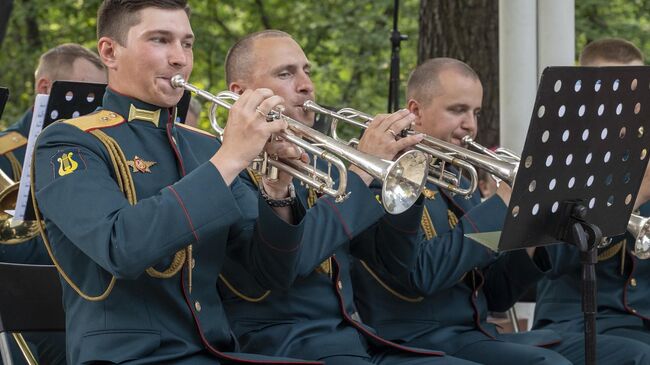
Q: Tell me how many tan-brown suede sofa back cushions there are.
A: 0